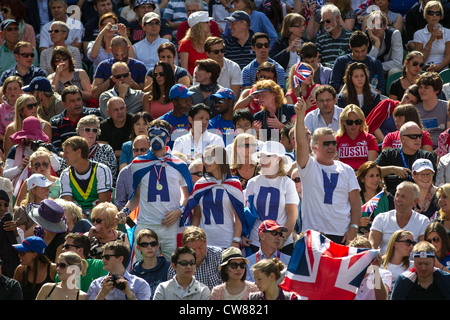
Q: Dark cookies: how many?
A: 0